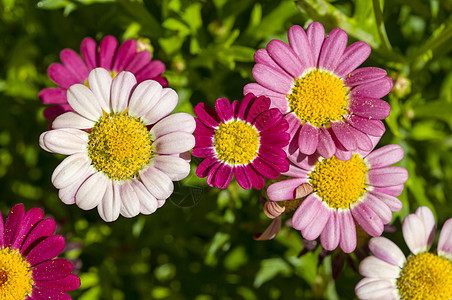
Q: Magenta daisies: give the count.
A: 3